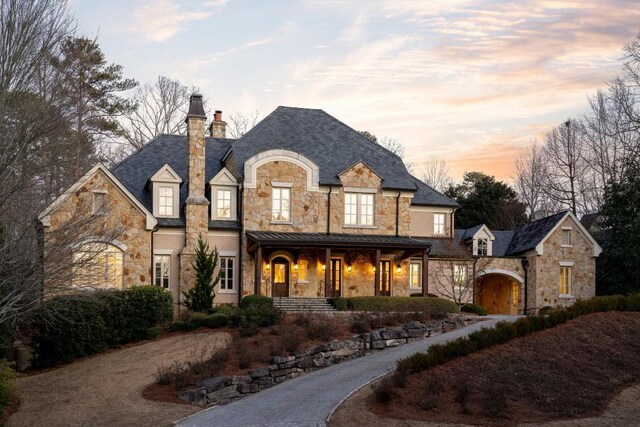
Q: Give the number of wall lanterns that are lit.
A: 6